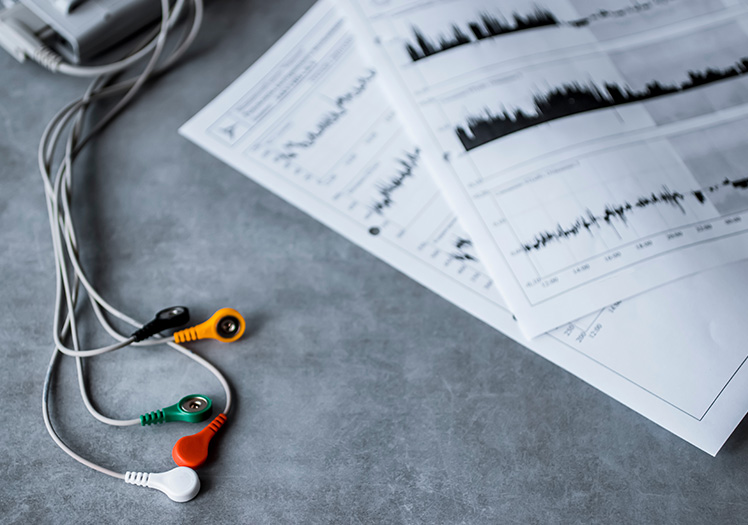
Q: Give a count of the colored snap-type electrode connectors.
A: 5